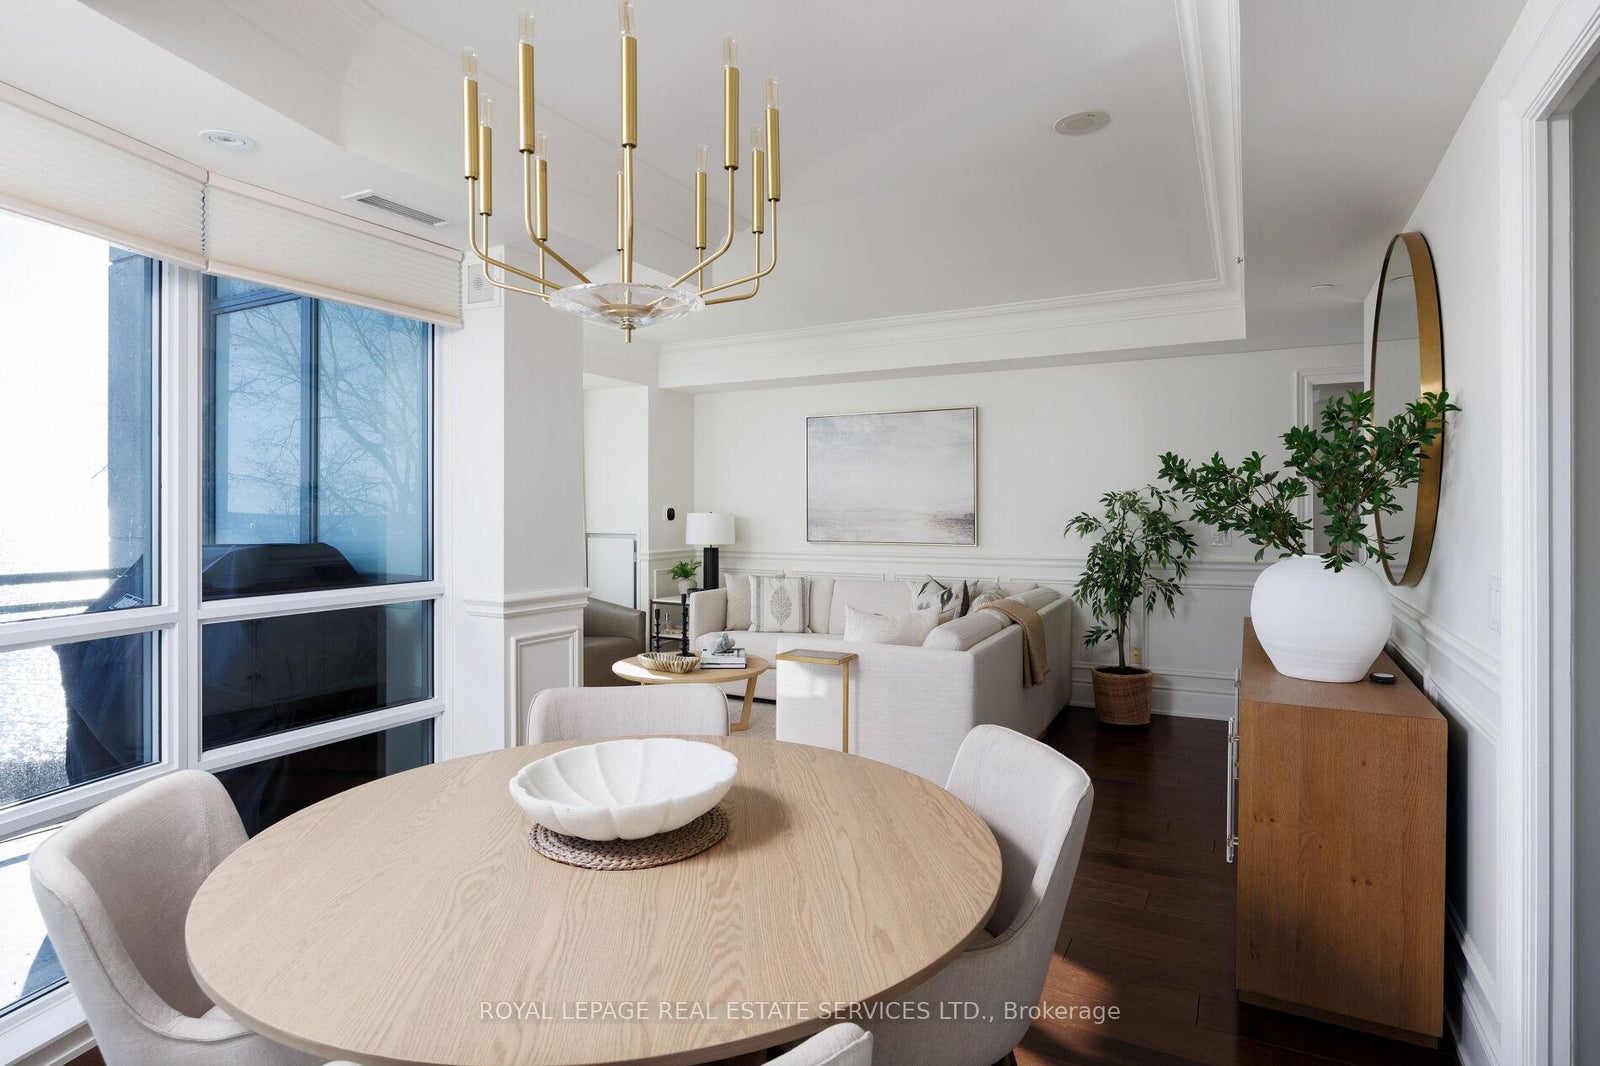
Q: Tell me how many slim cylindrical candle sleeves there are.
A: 10